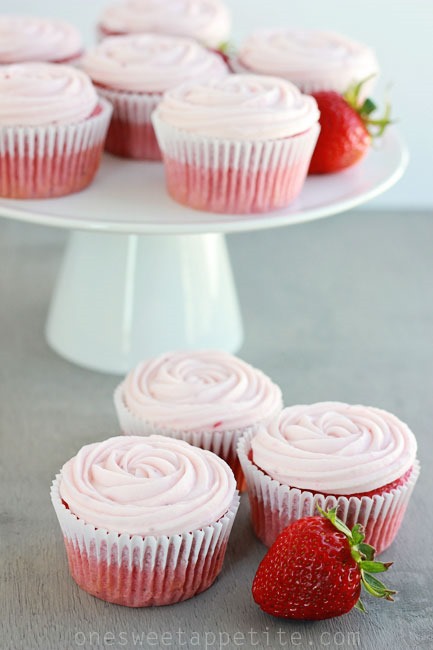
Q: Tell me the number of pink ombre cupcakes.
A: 9